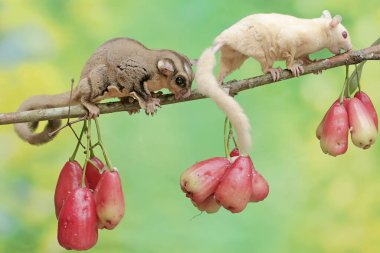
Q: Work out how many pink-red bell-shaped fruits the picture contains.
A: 12